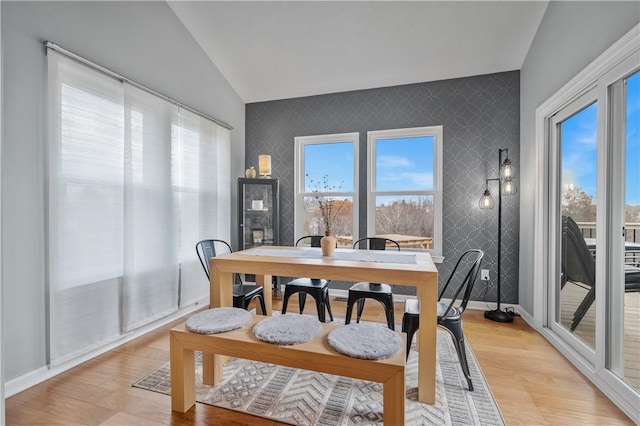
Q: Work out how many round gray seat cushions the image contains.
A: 3